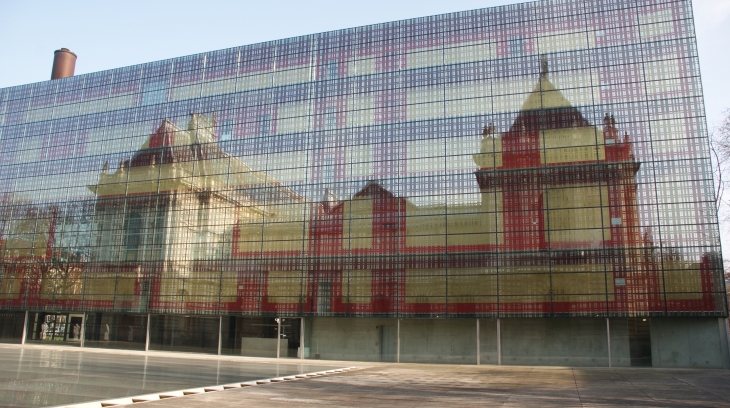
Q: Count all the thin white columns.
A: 10